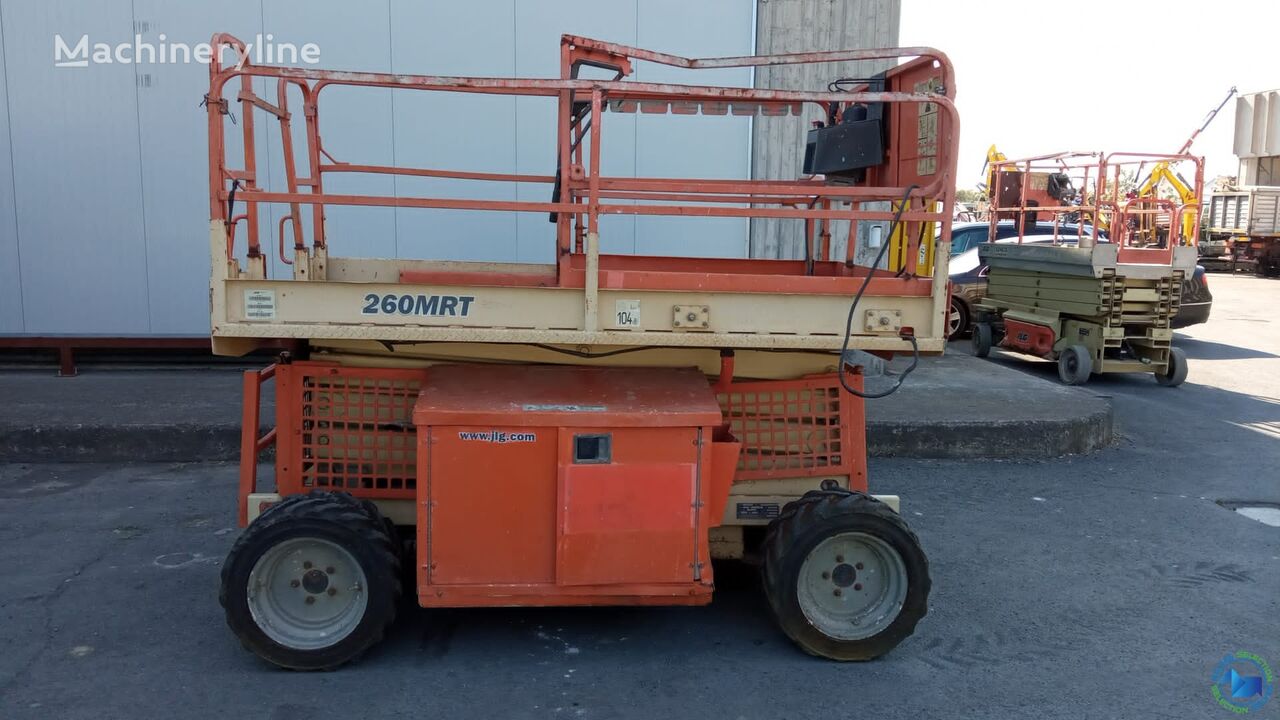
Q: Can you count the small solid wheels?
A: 3